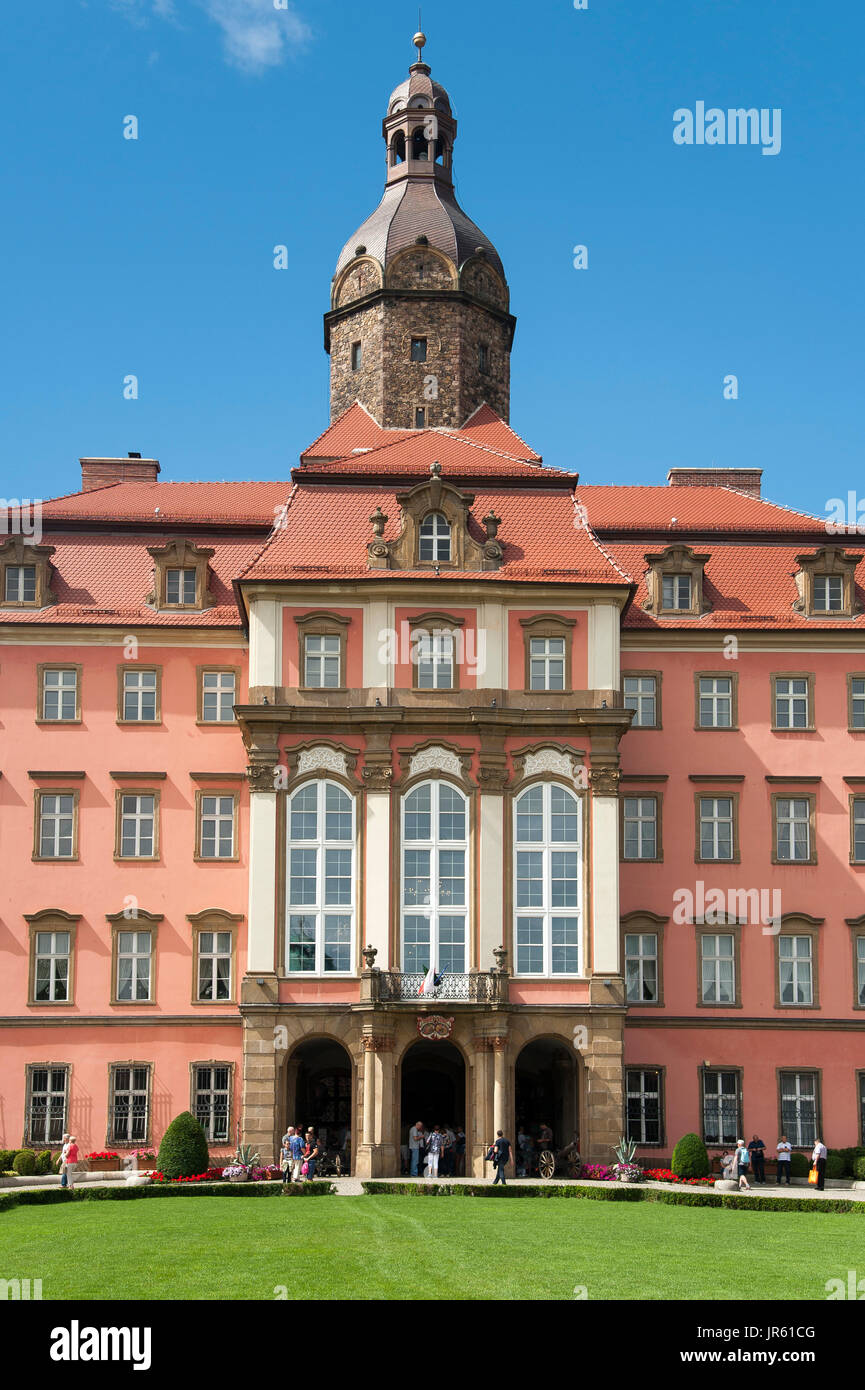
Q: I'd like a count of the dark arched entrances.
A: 3